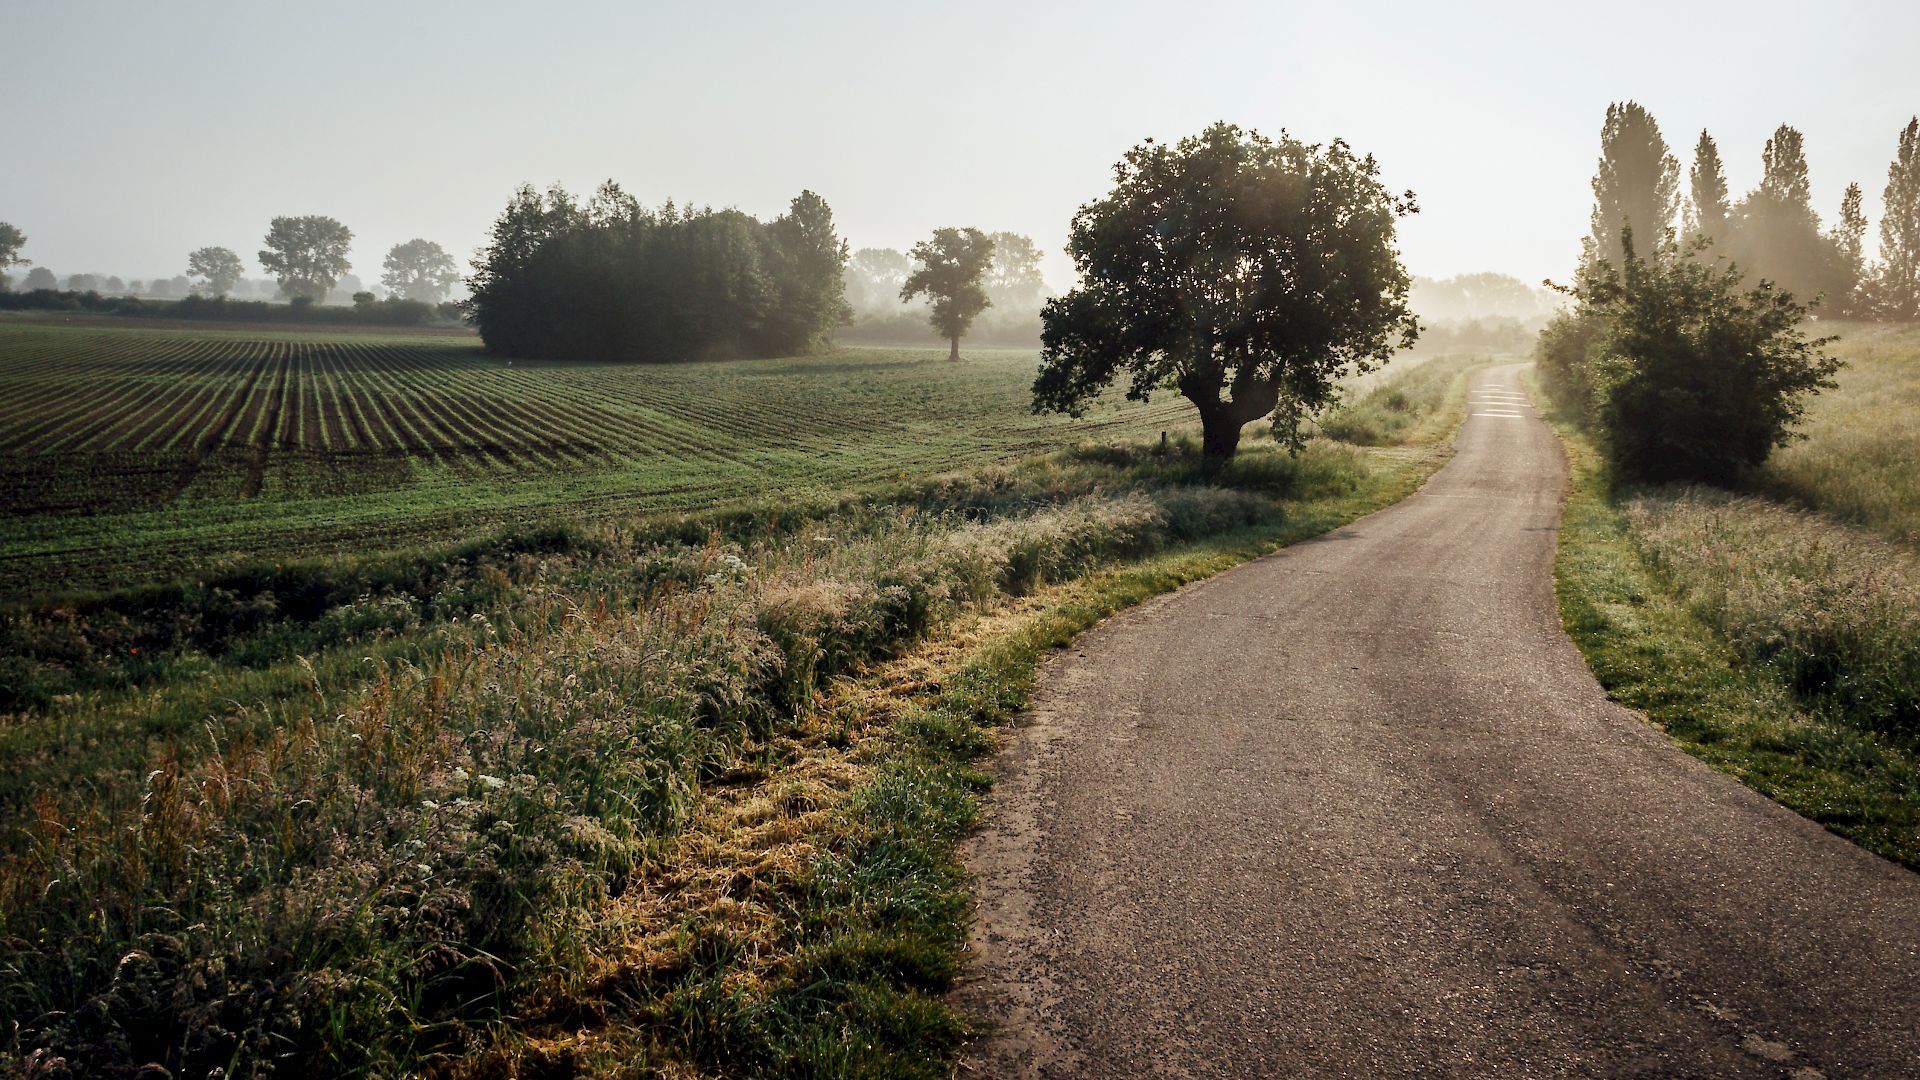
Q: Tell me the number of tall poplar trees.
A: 5